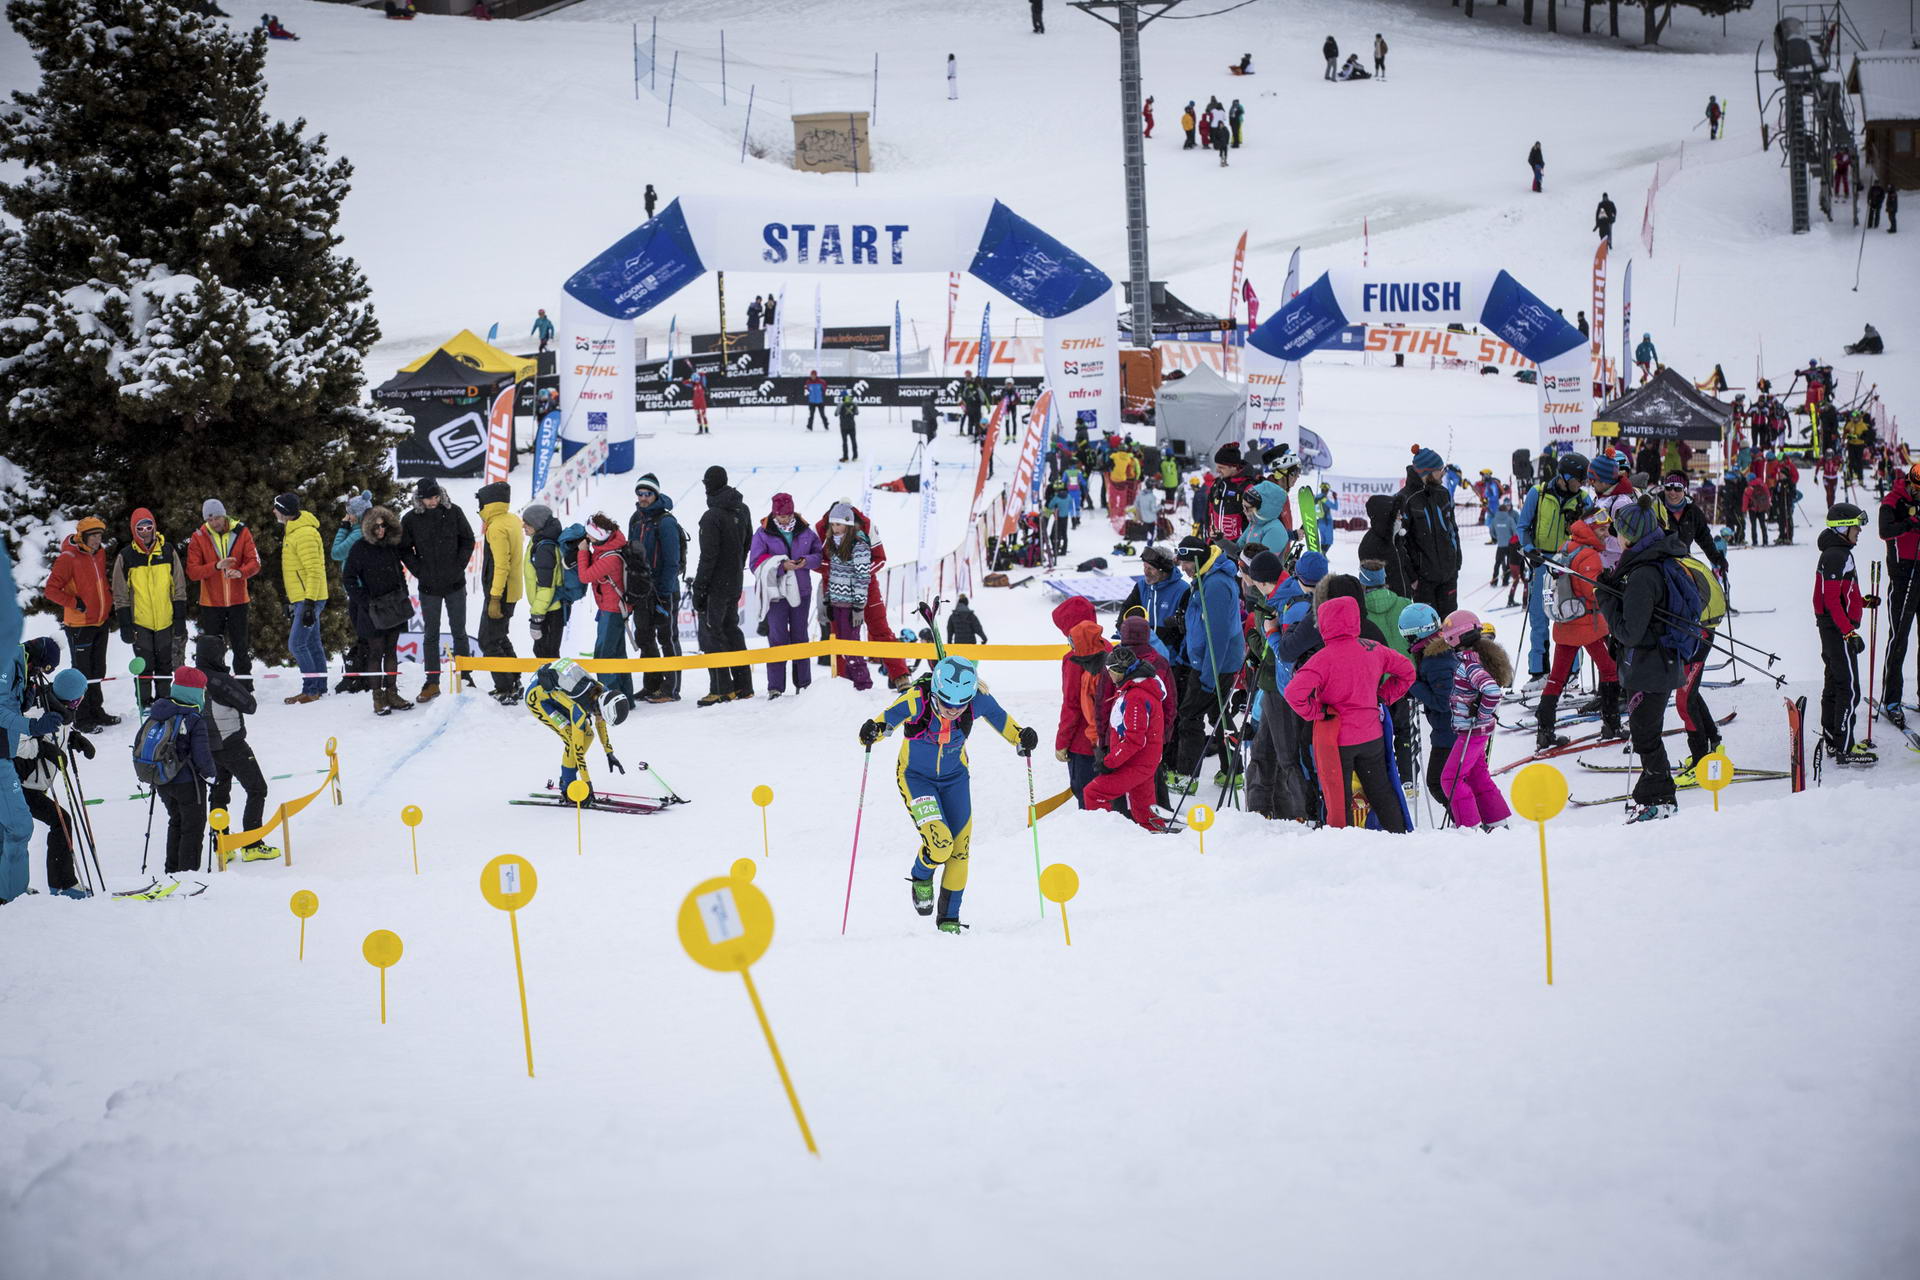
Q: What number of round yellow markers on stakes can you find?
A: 14